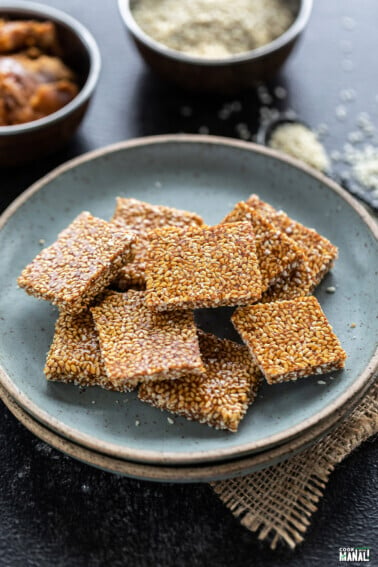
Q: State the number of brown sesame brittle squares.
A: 9